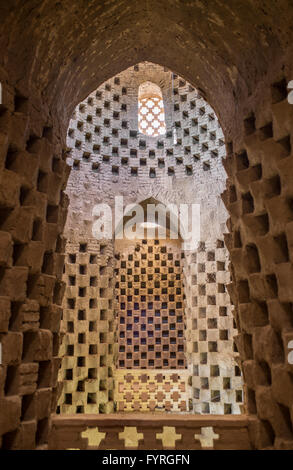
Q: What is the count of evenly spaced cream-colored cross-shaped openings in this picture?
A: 4